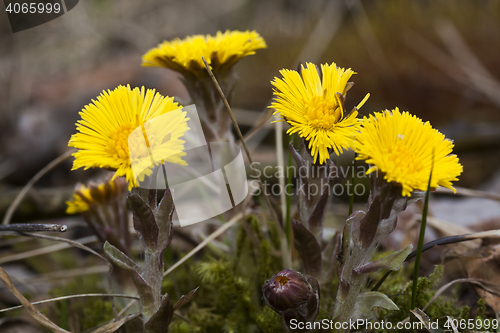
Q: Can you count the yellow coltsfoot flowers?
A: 5